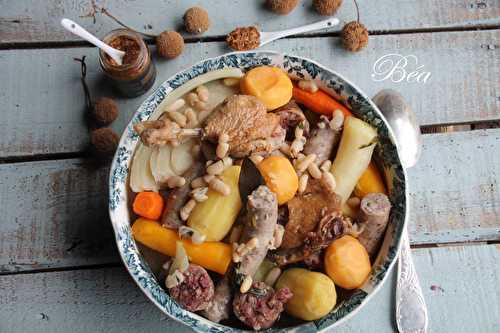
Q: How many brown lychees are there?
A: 7